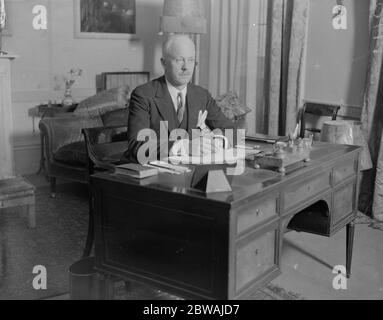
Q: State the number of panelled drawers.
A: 5